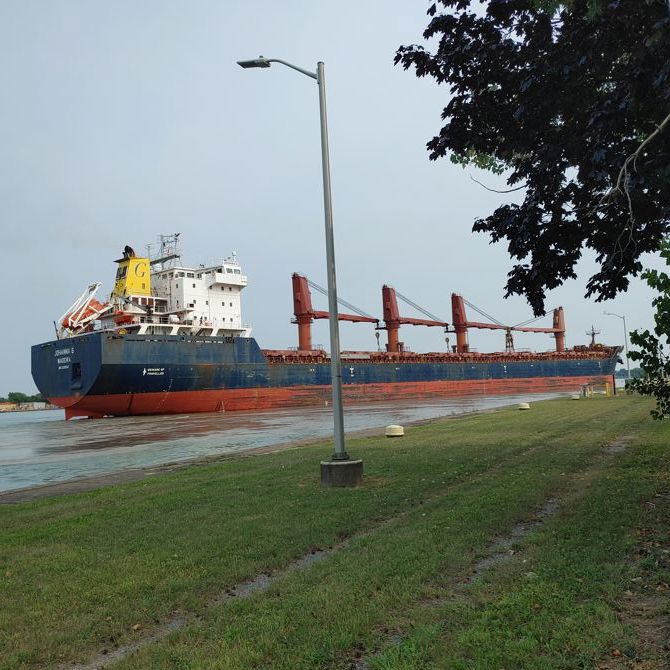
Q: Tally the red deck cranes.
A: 4